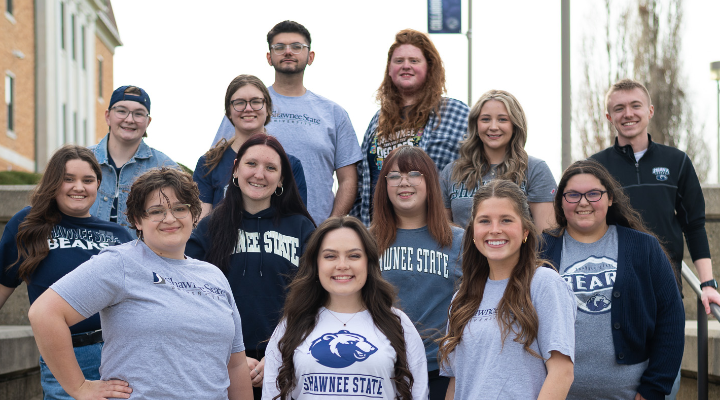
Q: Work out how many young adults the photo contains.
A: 13